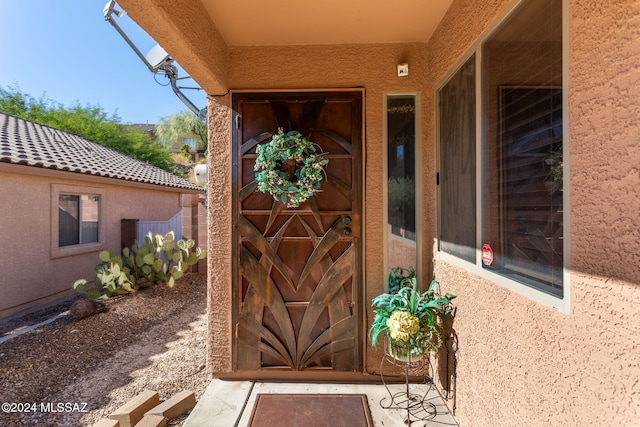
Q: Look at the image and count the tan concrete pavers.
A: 4